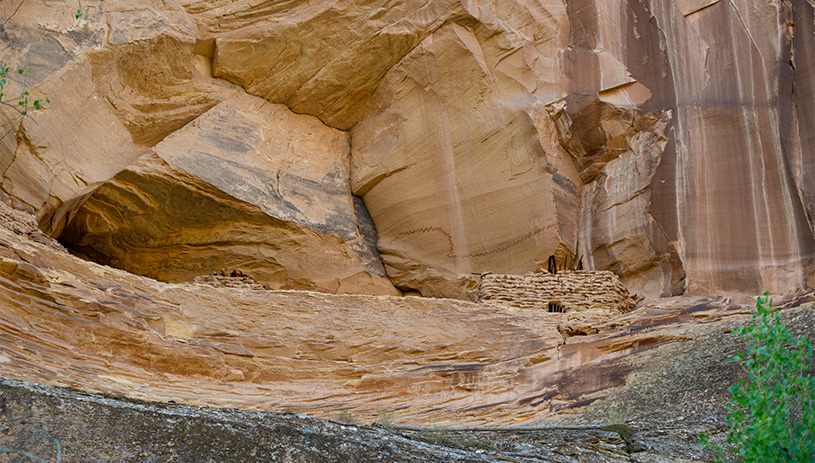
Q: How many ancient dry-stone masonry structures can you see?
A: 2